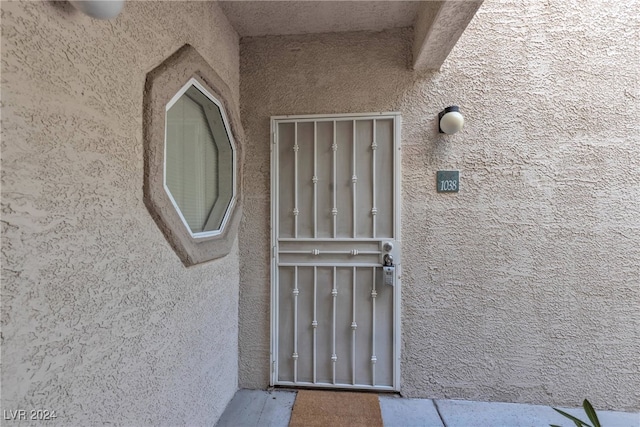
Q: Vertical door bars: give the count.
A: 10